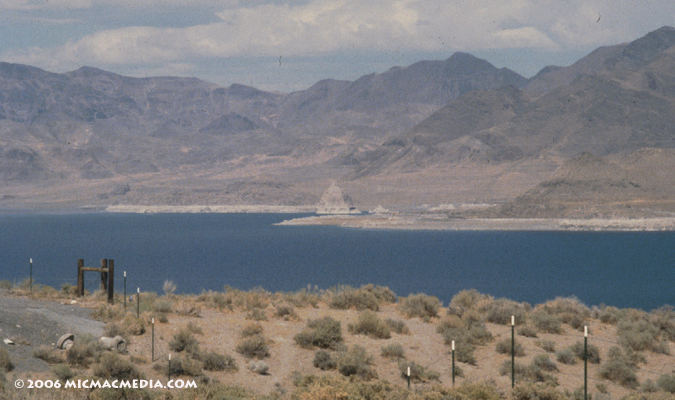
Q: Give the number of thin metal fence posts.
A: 9